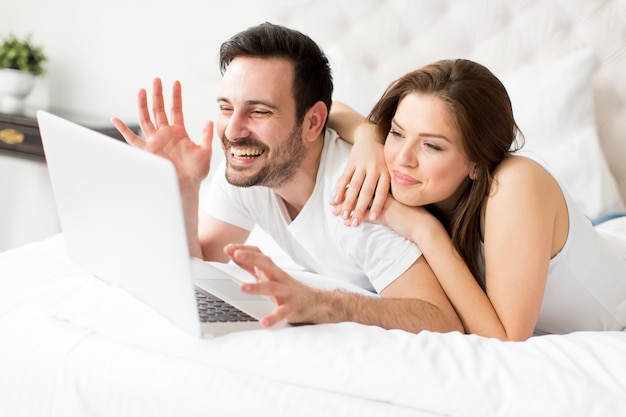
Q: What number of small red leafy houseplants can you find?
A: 0